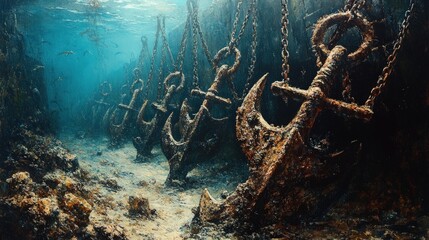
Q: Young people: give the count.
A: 0